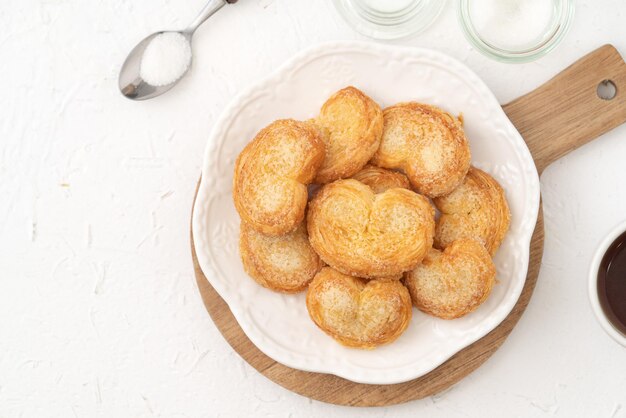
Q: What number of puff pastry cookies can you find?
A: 9